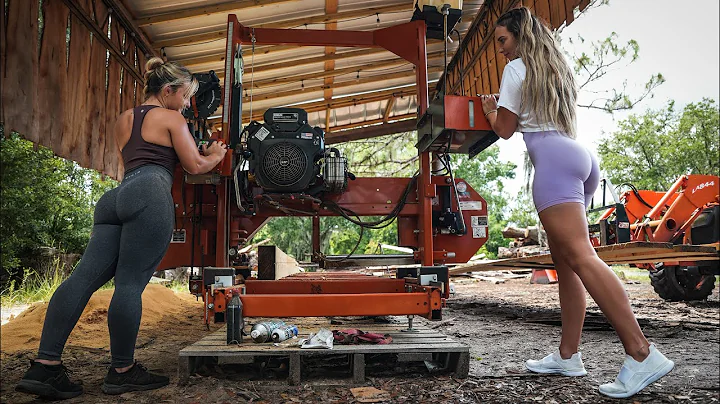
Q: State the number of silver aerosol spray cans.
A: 2